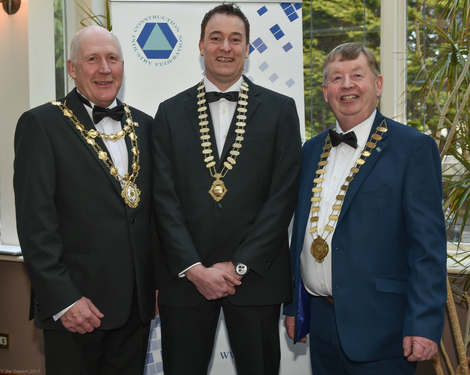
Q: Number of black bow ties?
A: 3